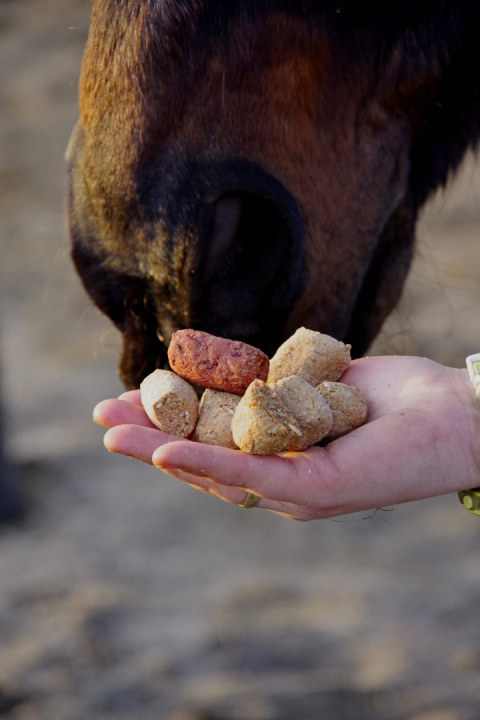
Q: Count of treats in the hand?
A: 7